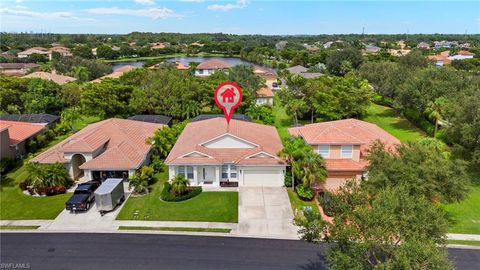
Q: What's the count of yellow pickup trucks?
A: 0